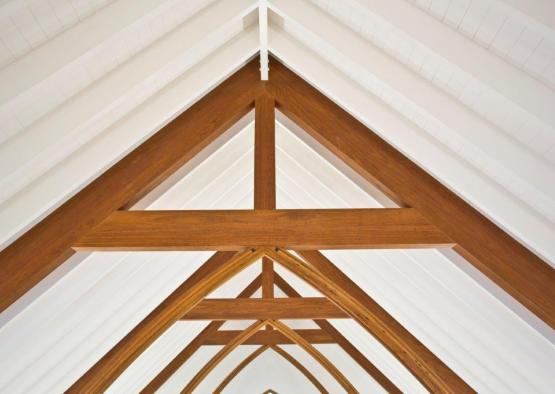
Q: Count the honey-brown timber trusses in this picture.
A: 3